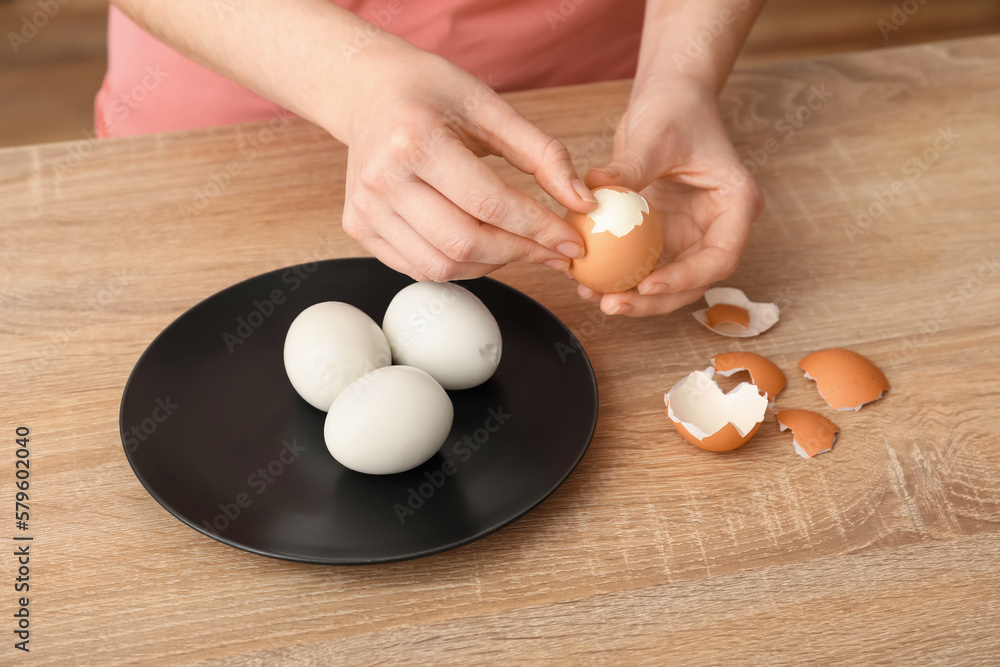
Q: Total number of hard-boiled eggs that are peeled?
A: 3